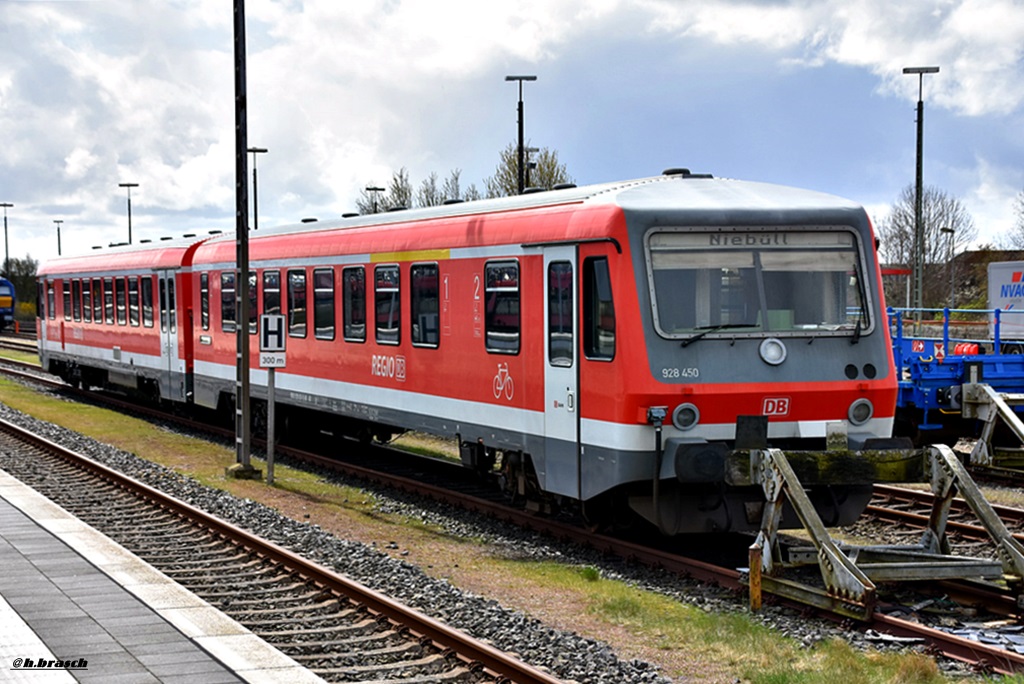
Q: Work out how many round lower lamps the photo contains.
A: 2